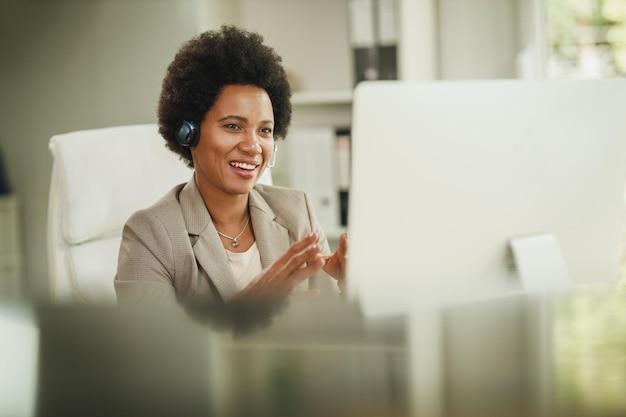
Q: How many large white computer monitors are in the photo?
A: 1